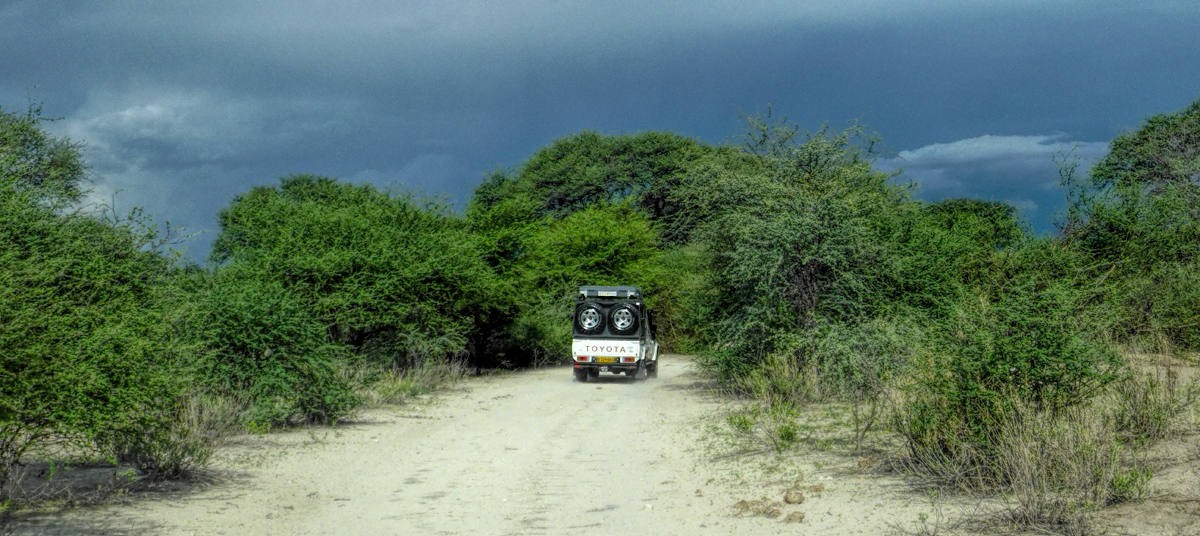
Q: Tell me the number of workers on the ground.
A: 0